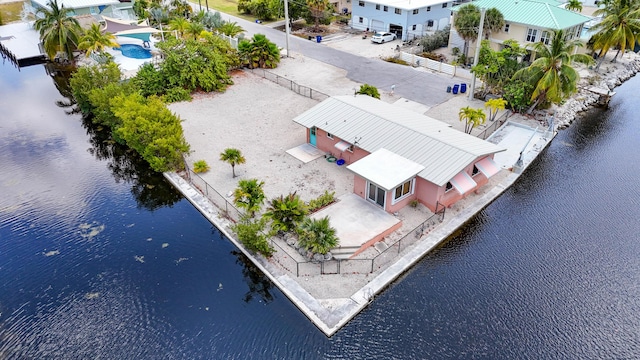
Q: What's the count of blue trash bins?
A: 3